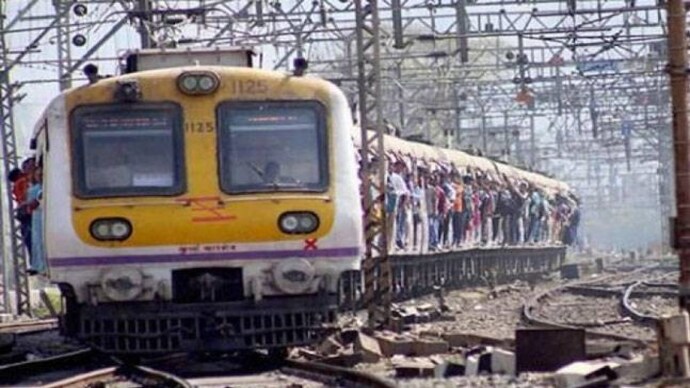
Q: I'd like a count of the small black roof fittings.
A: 2